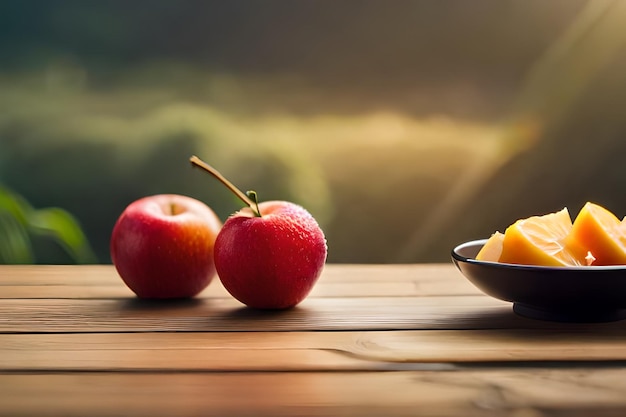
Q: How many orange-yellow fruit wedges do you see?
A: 3